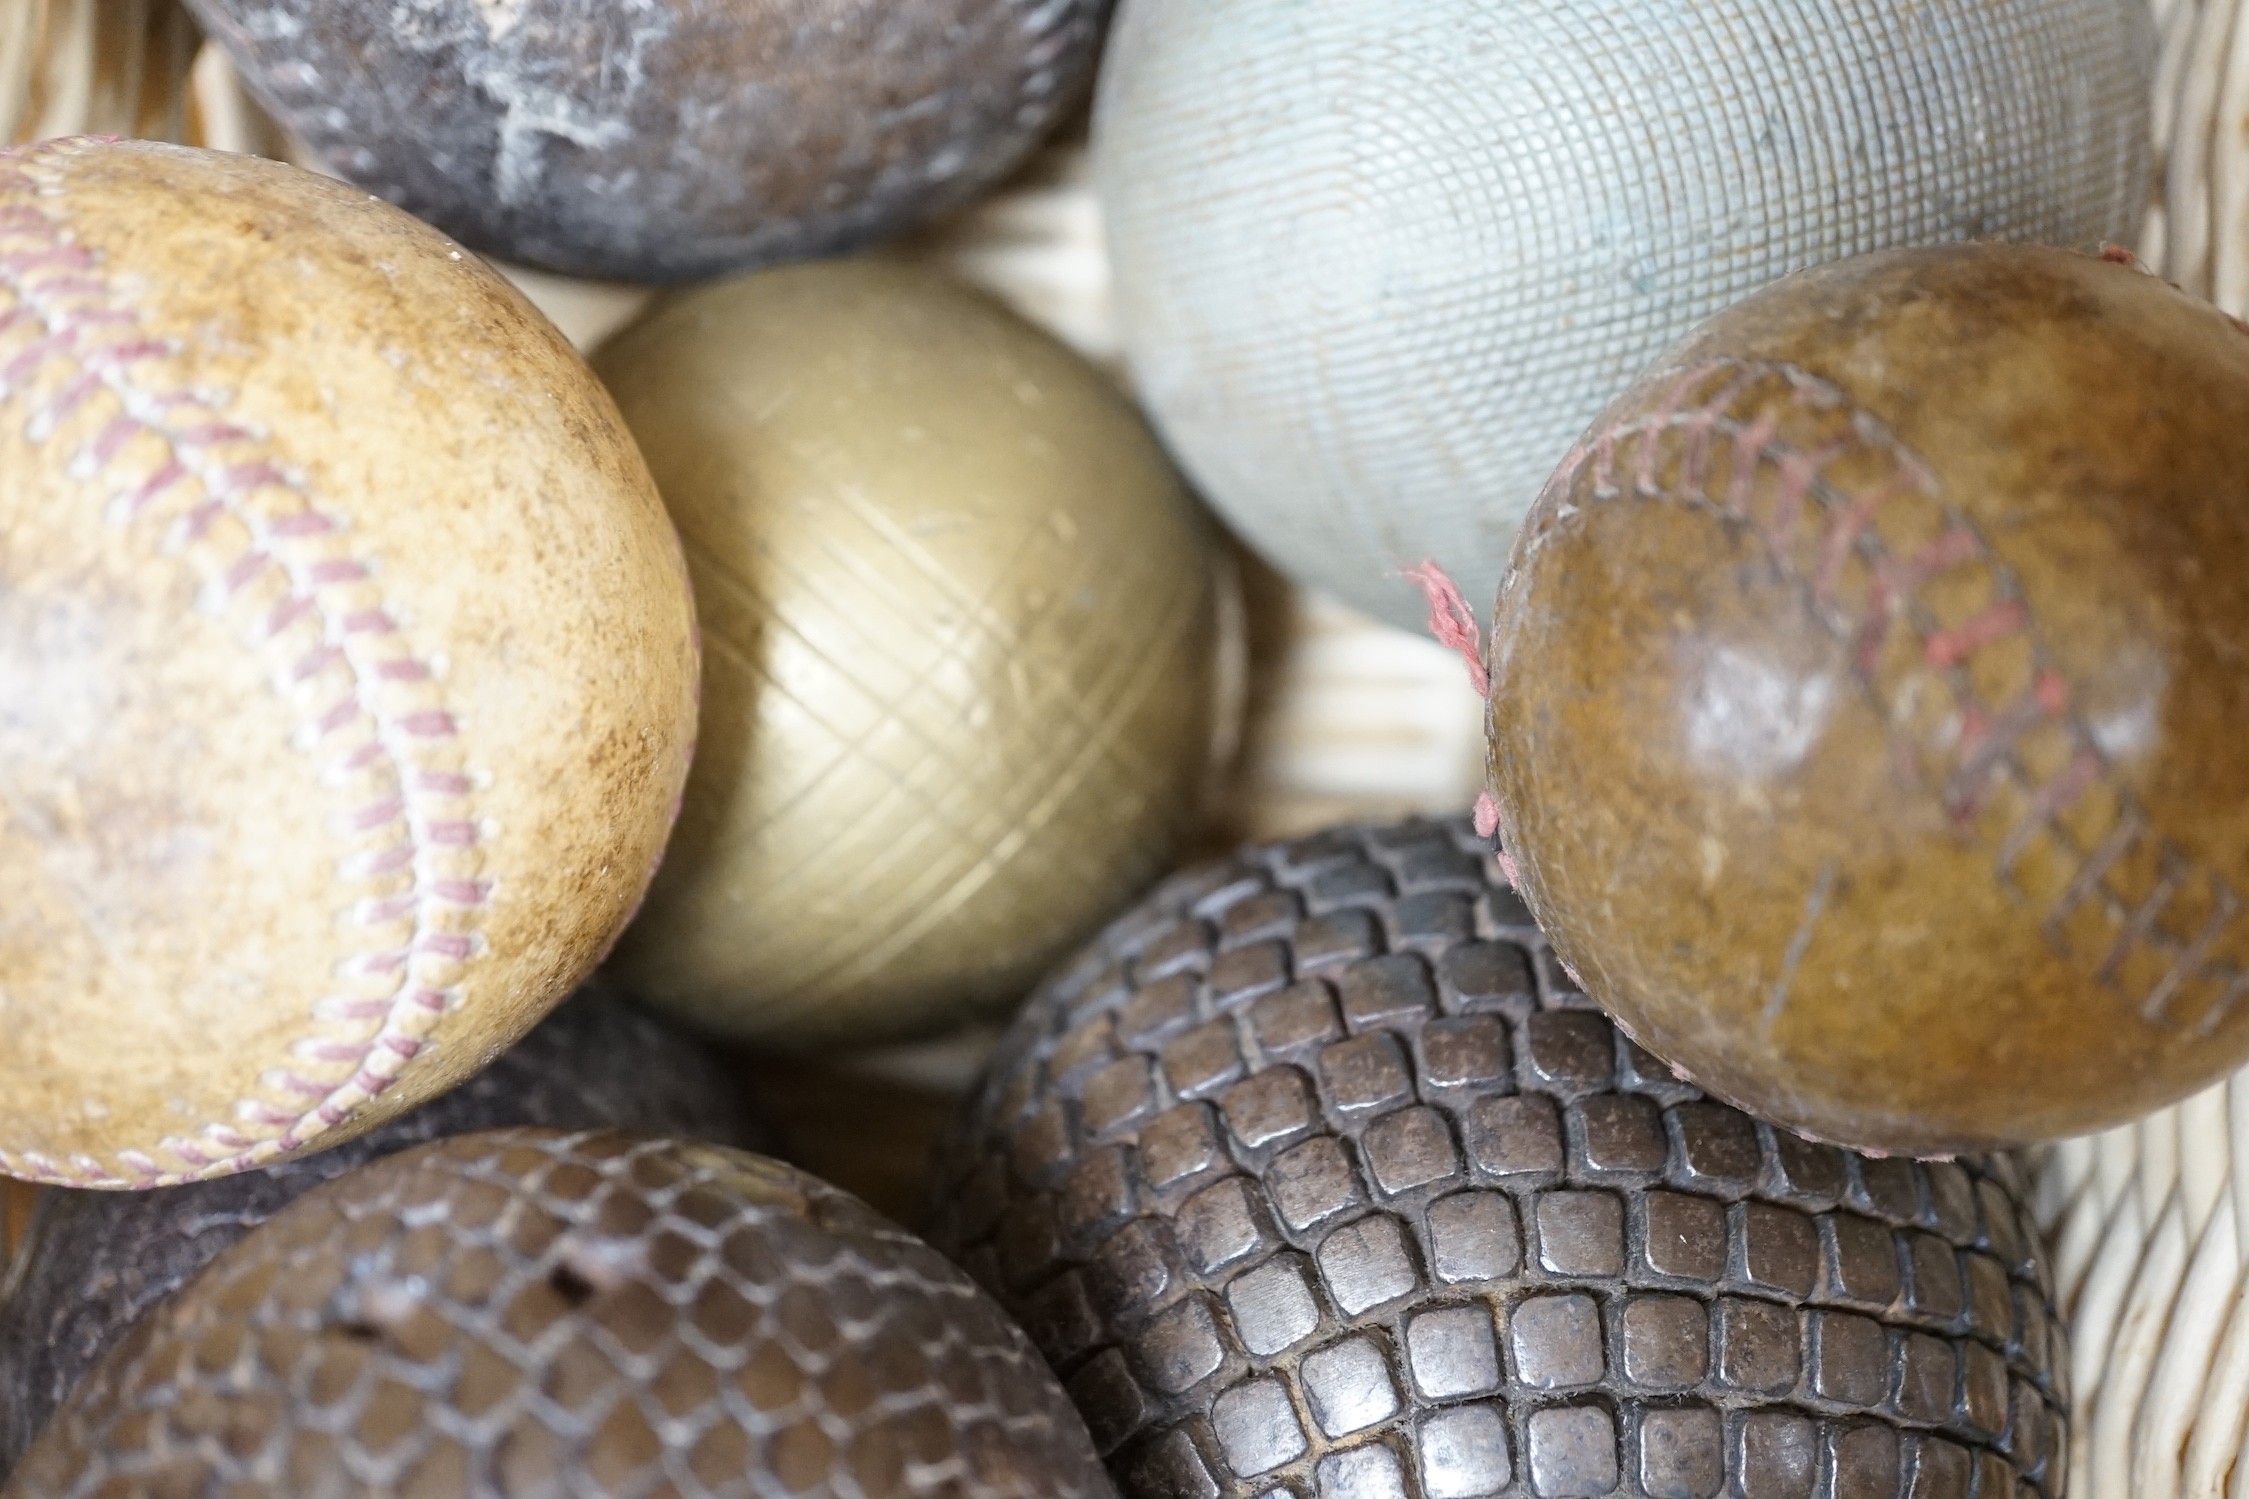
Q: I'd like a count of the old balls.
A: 8